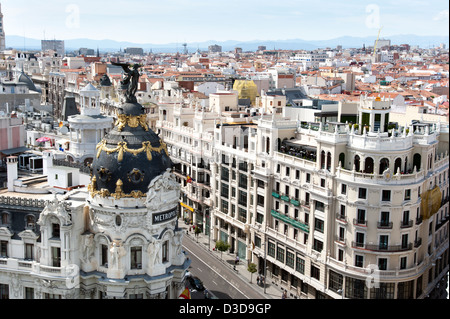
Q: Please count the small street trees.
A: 3